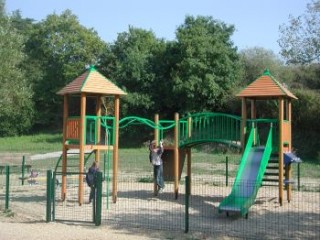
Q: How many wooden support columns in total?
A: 11